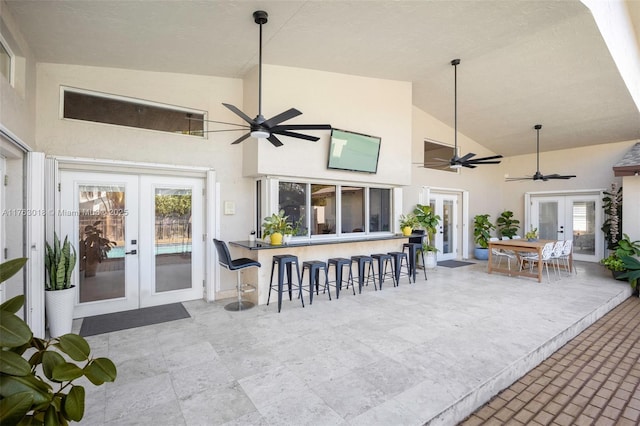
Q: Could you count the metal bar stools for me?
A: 7